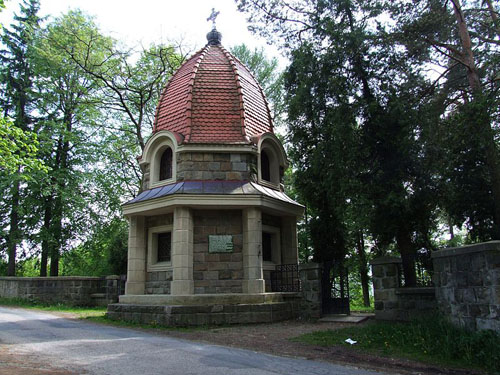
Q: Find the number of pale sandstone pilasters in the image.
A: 4